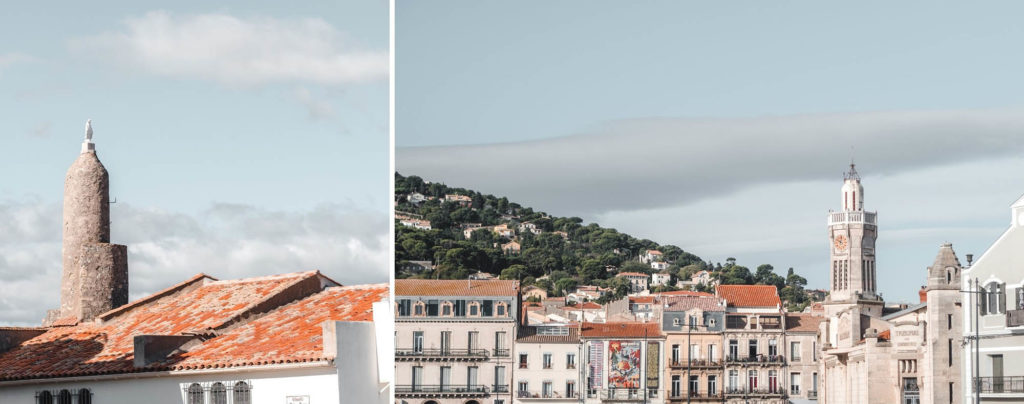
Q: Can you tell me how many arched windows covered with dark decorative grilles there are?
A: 6